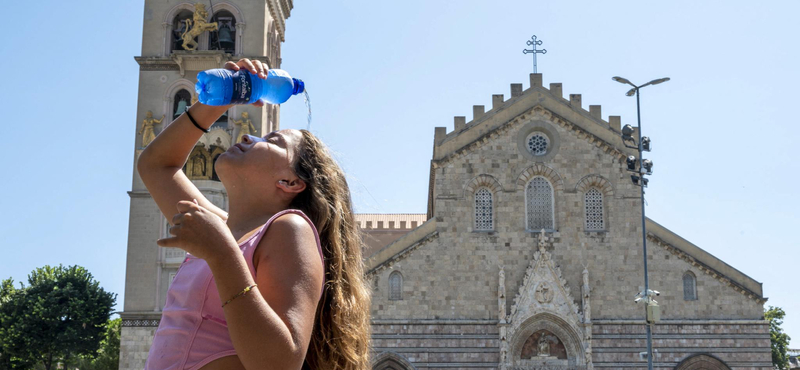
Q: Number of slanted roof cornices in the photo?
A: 4